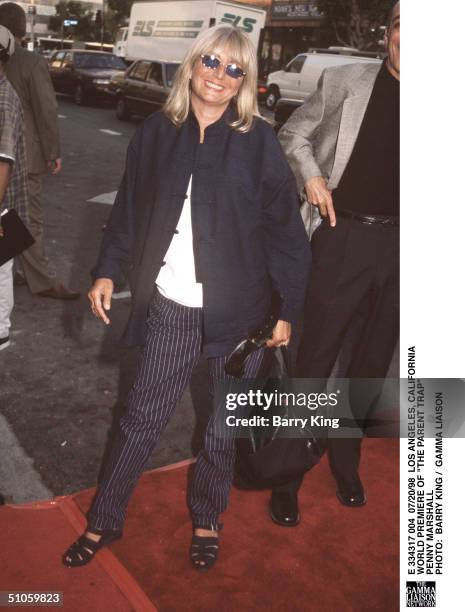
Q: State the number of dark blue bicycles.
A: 0